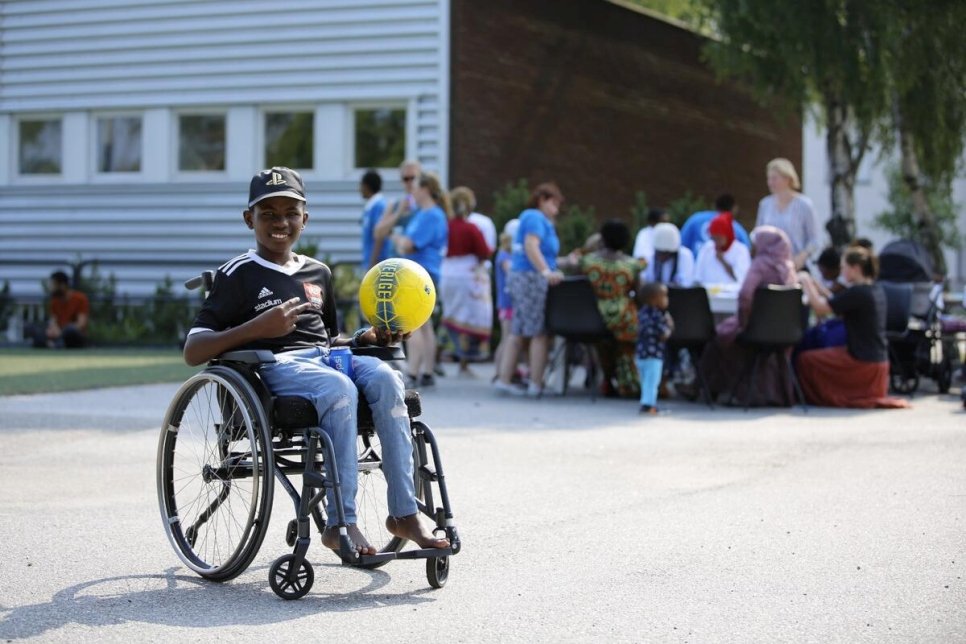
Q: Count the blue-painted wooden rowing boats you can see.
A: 0